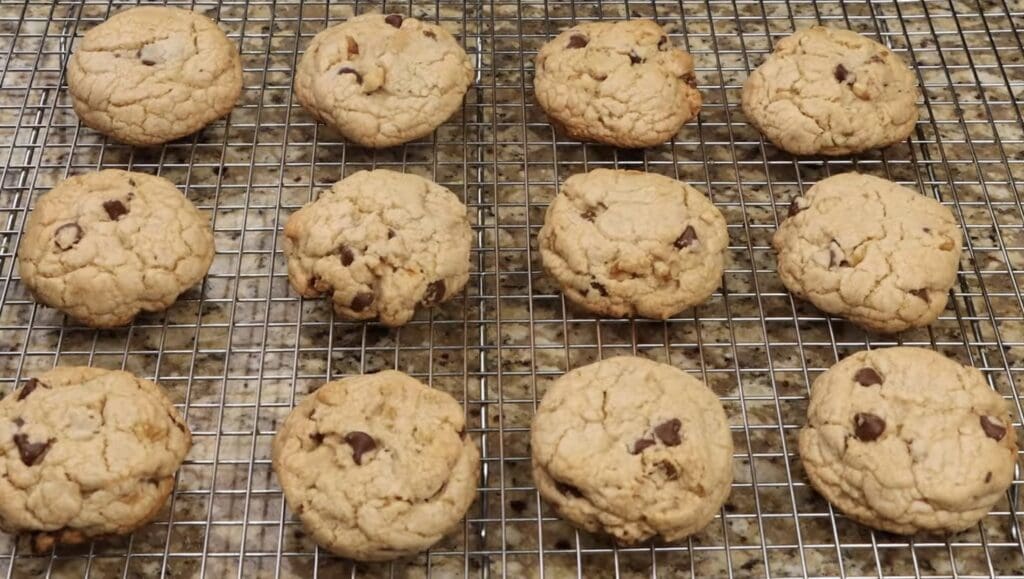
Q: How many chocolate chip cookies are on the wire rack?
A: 12